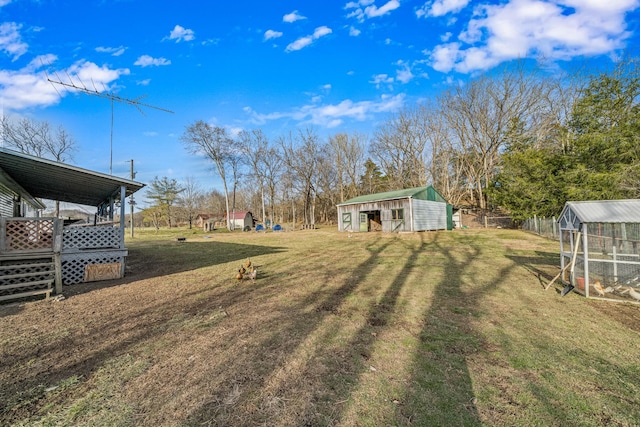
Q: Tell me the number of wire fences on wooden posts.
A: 1